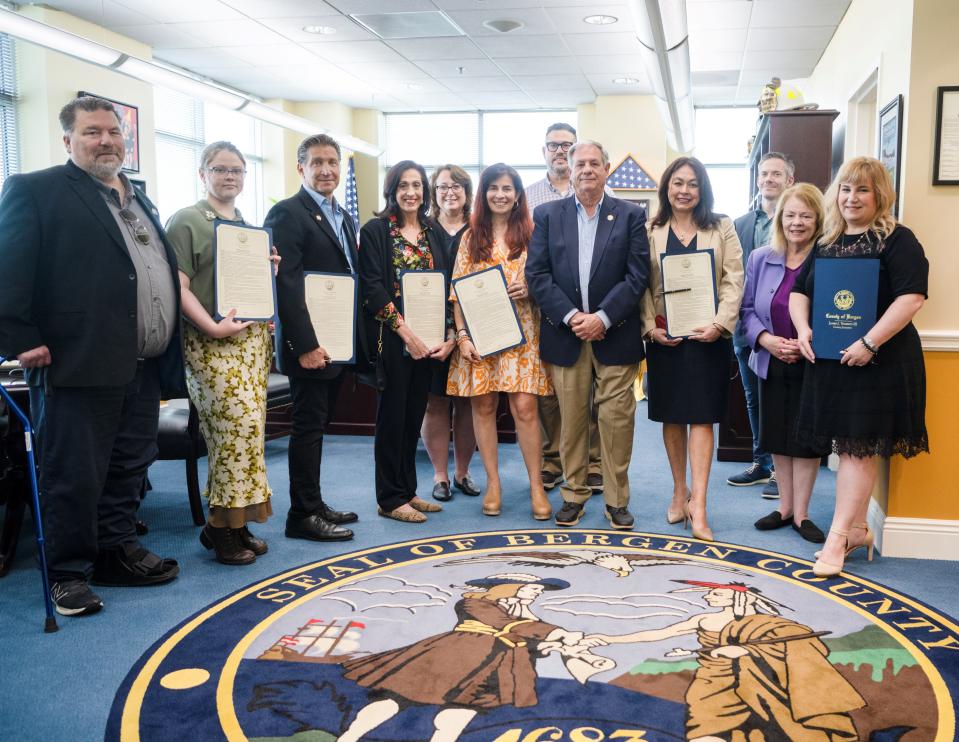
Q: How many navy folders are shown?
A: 6